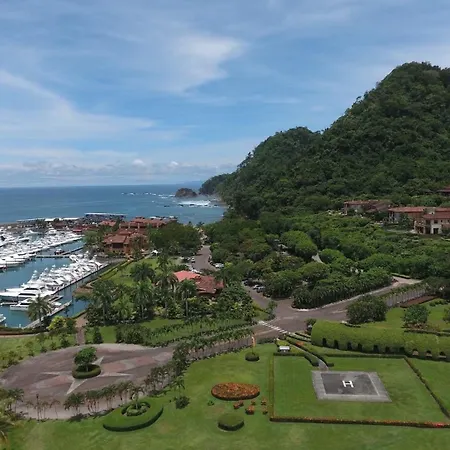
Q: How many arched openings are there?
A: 10